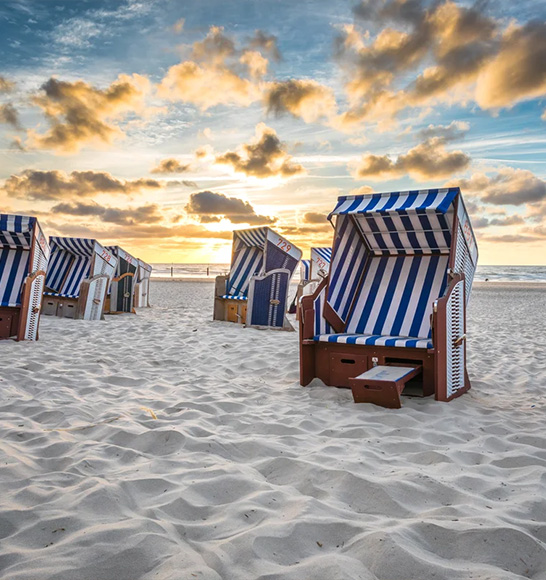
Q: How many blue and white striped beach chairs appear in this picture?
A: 7